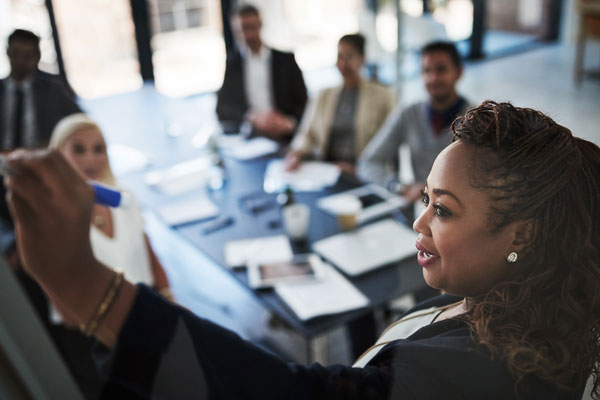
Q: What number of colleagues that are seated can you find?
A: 5